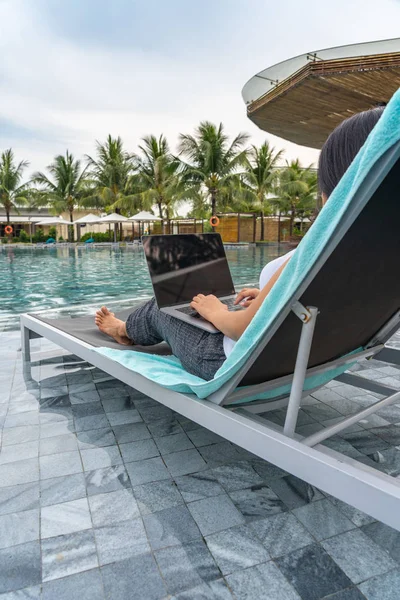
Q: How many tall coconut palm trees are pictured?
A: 7